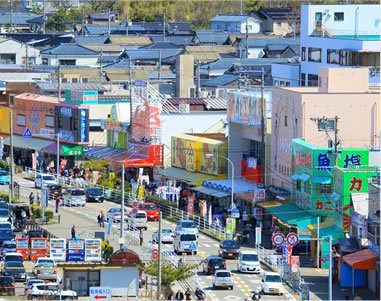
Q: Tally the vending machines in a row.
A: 5